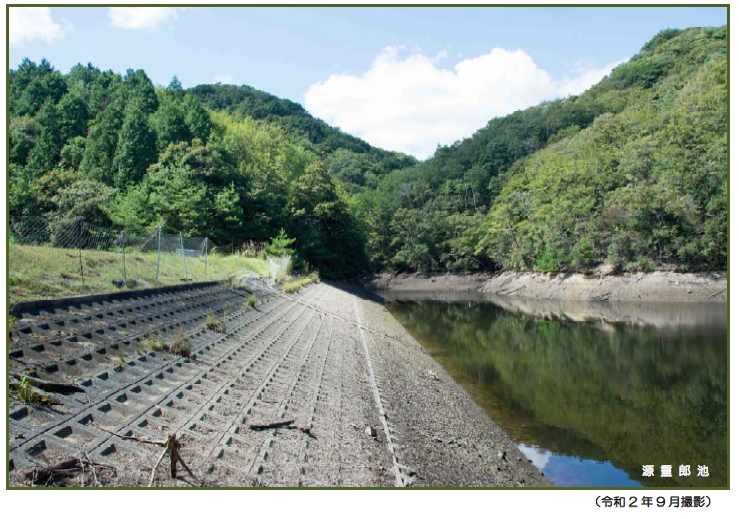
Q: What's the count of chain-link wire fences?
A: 1